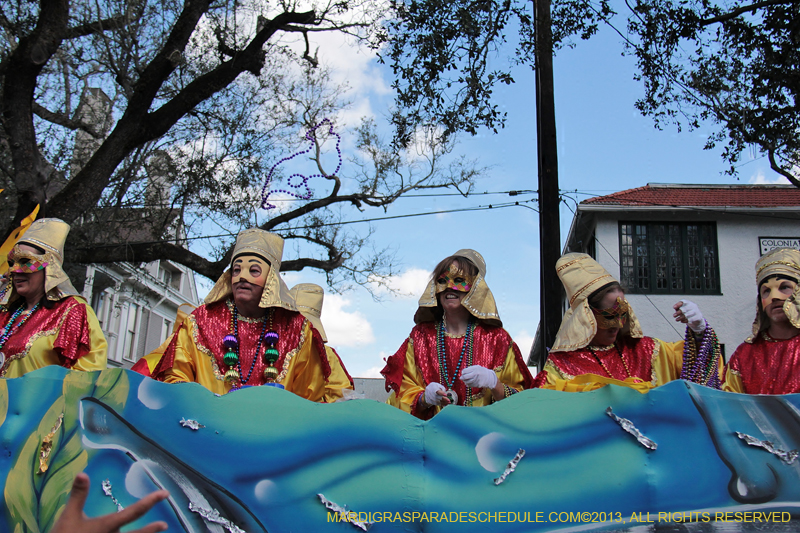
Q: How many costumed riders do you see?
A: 6